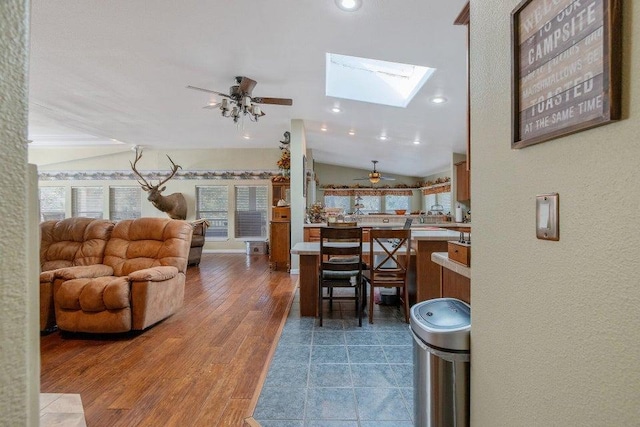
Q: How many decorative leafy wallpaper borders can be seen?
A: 1